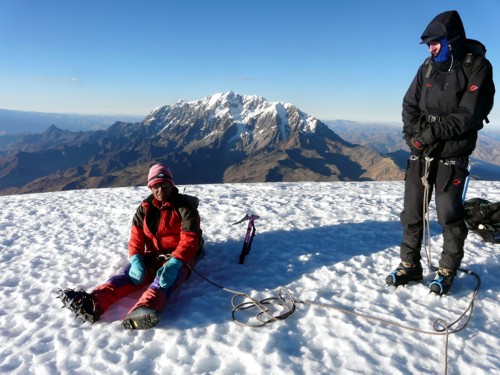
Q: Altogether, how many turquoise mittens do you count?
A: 2